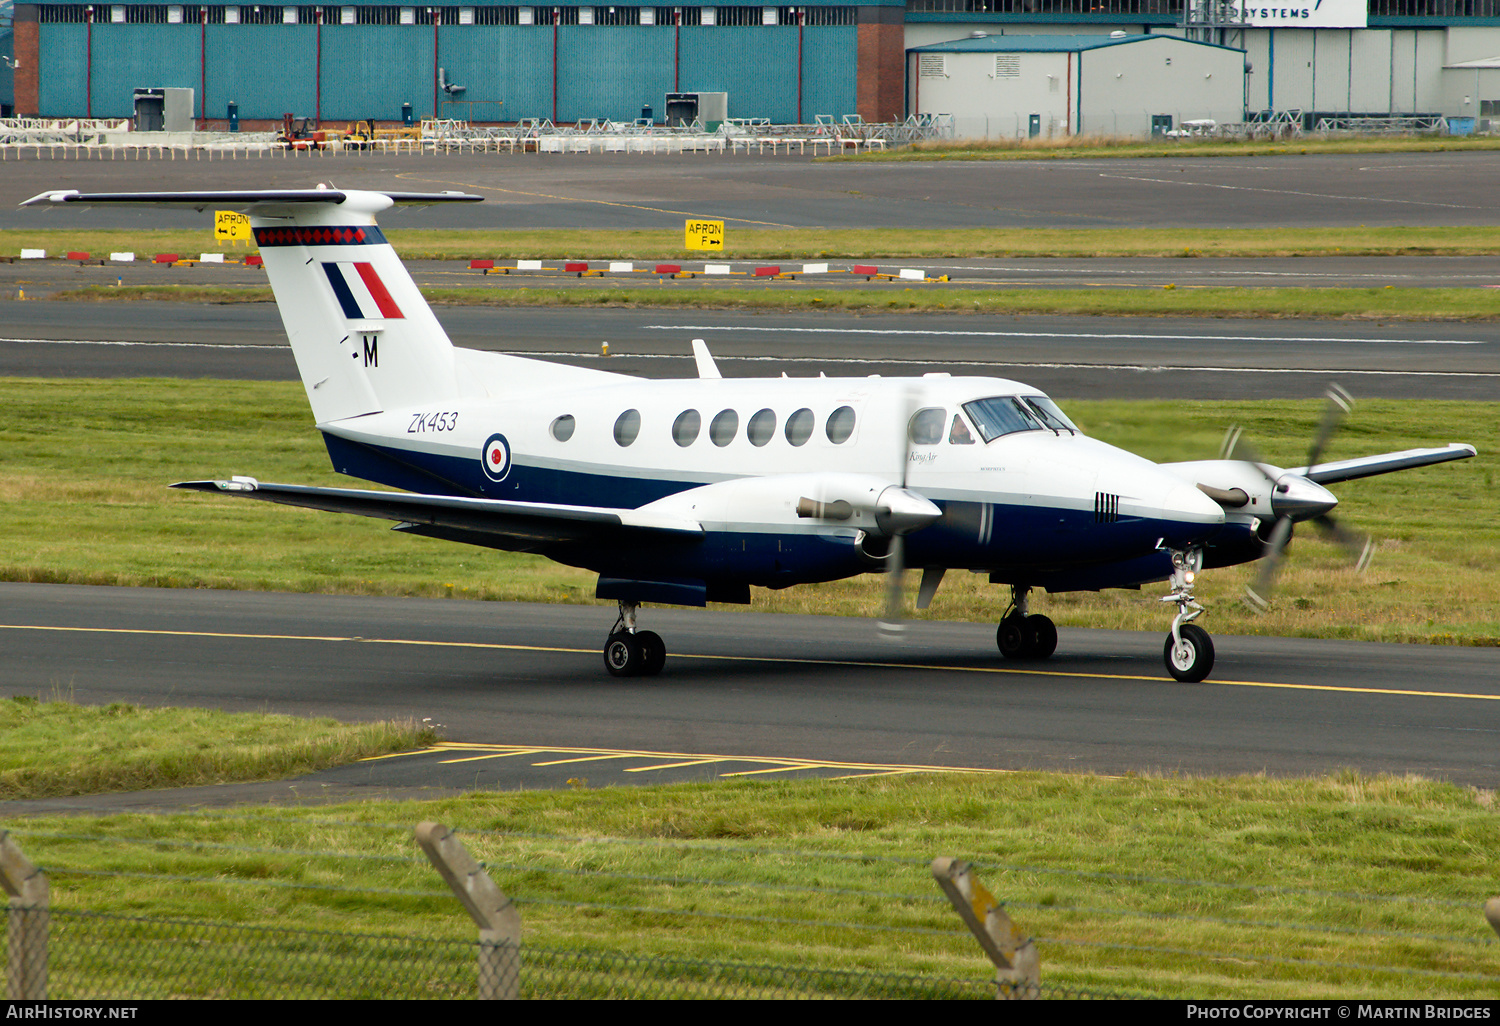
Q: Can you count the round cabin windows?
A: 7